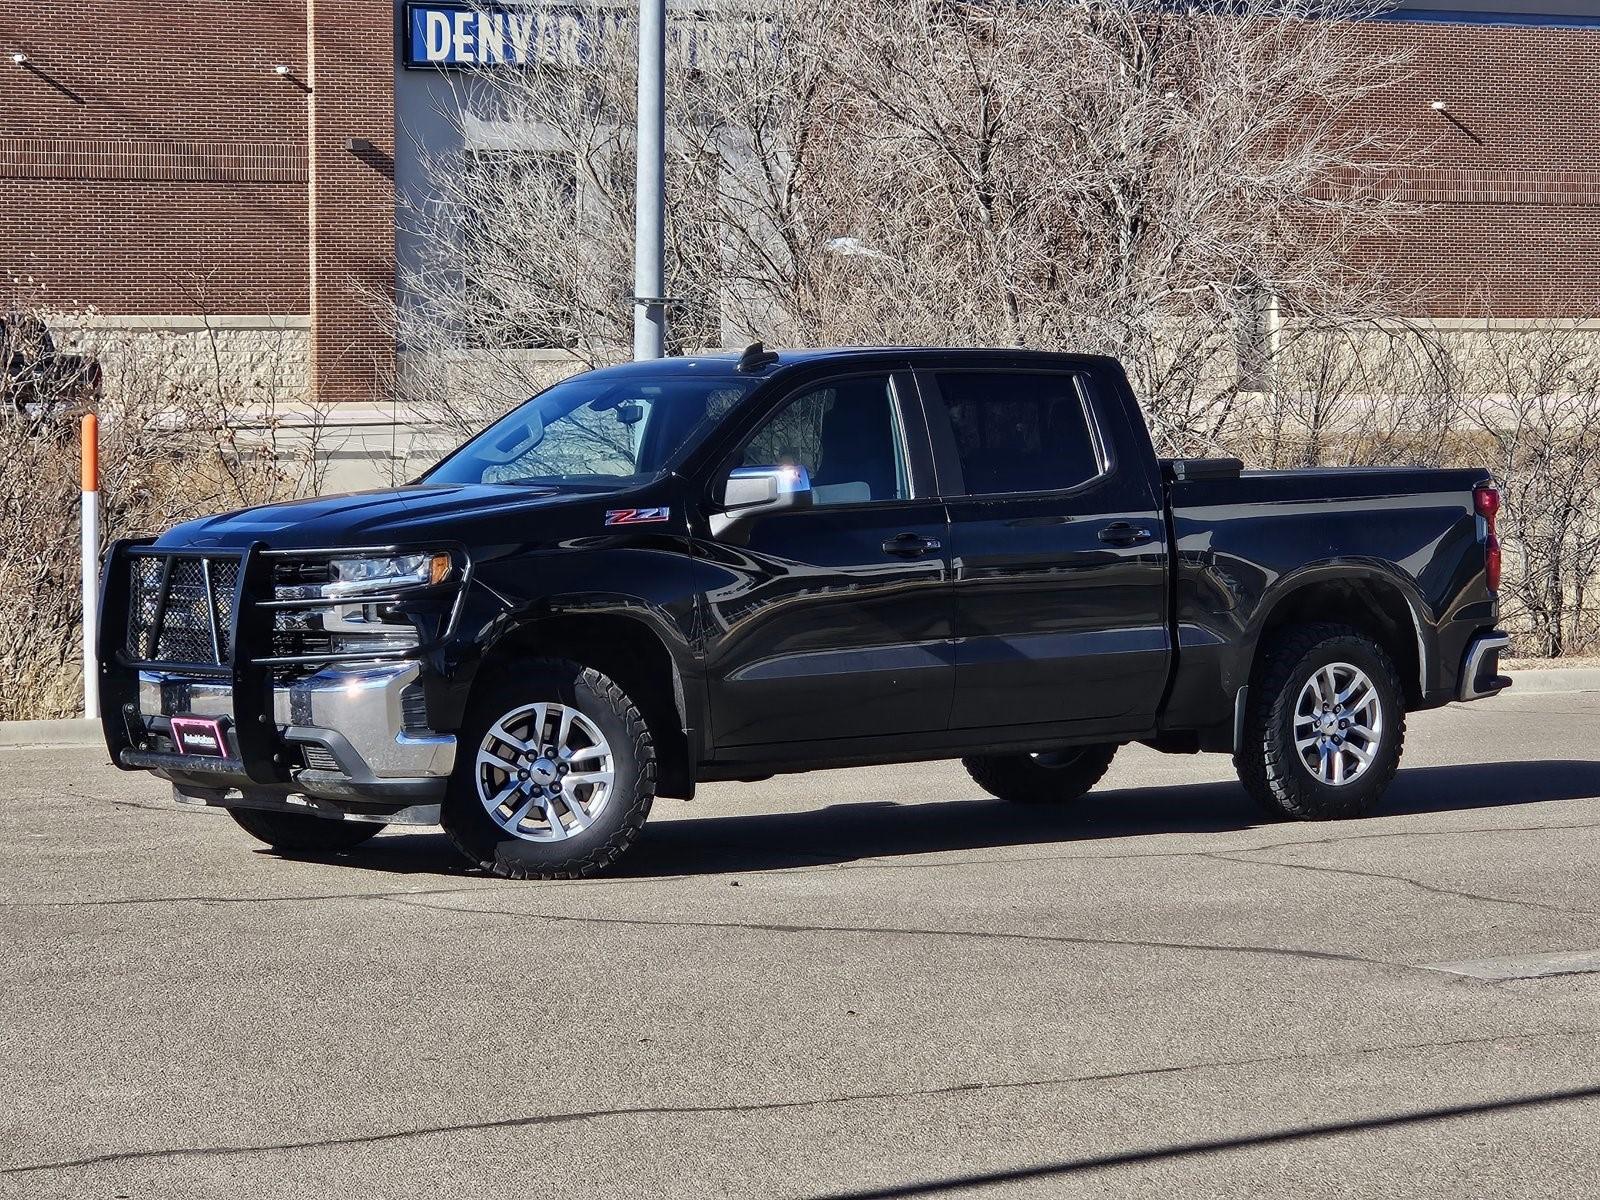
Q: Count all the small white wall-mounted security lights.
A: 3